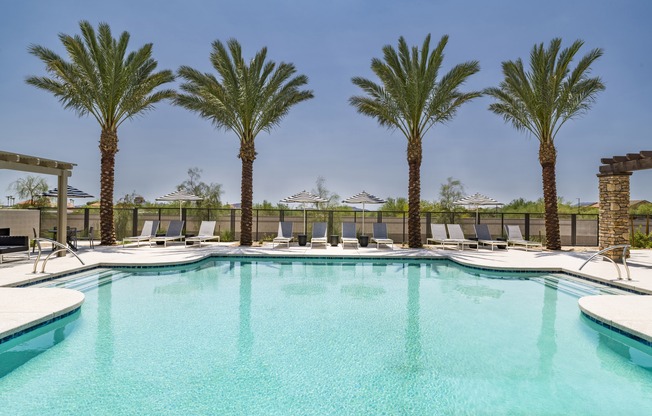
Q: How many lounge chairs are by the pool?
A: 11